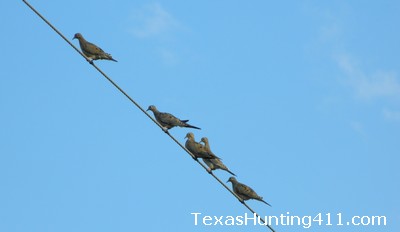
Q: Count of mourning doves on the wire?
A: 5